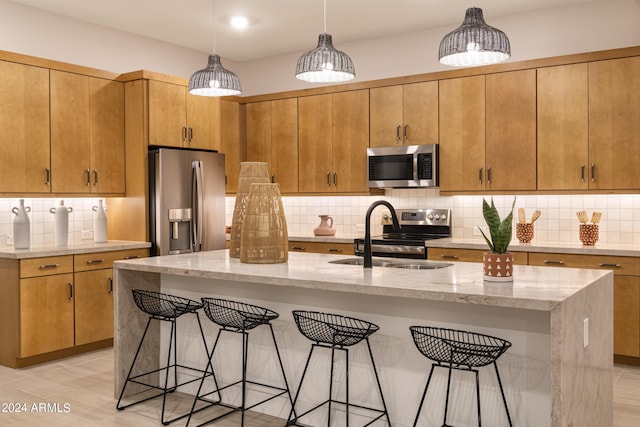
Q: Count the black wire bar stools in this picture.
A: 4